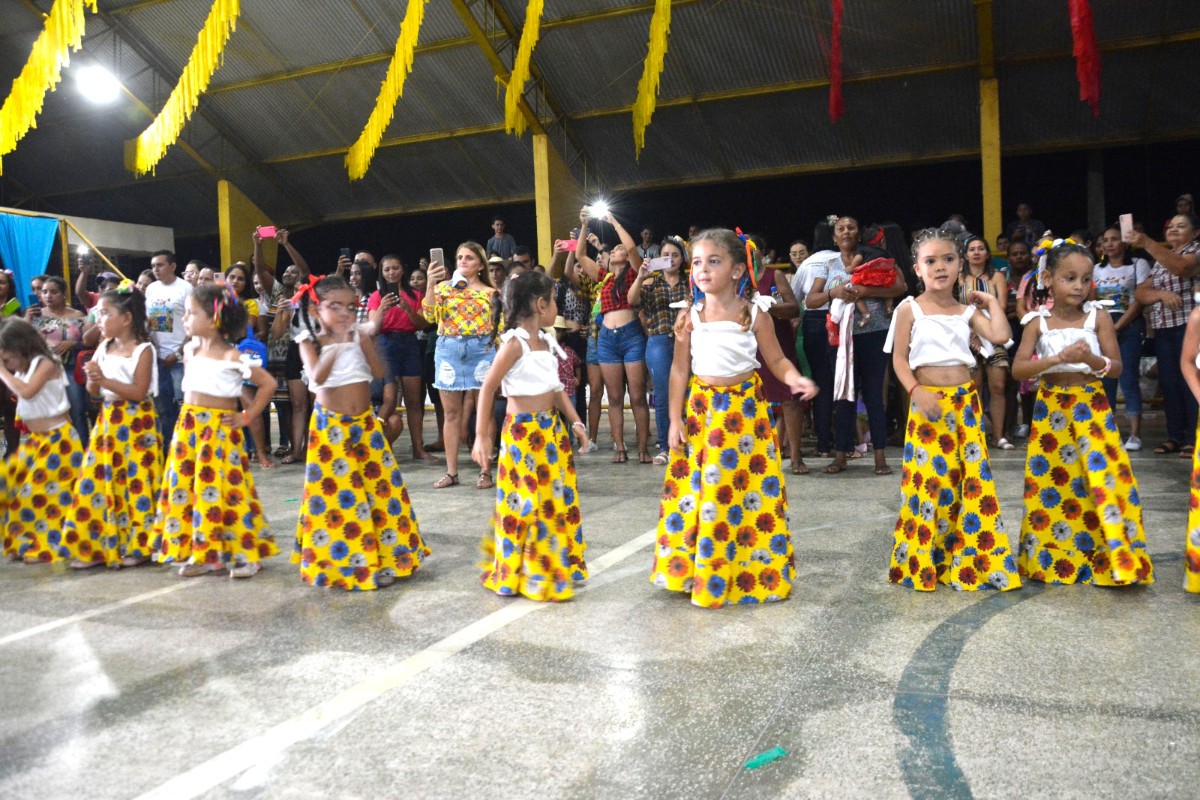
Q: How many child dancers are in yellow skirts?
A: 9